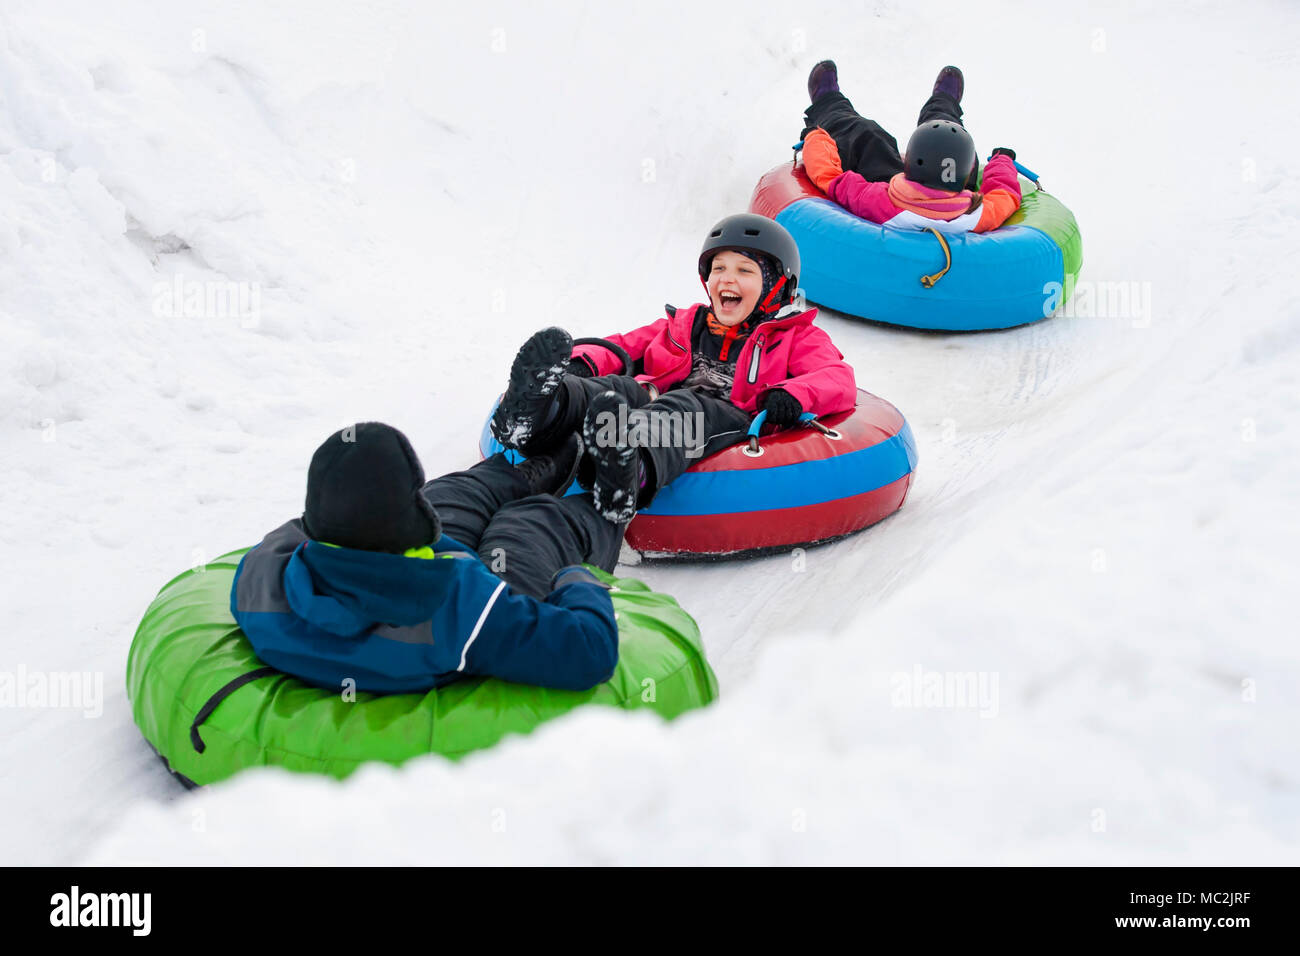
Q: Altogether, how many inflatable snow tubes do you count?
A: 3